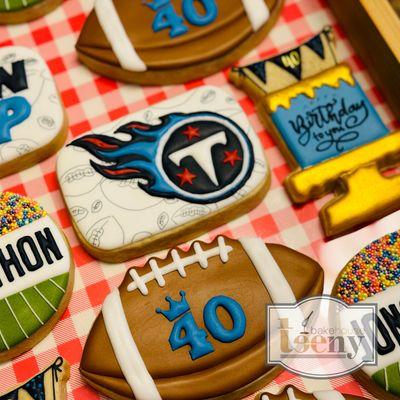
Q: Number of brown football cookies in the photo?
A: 3